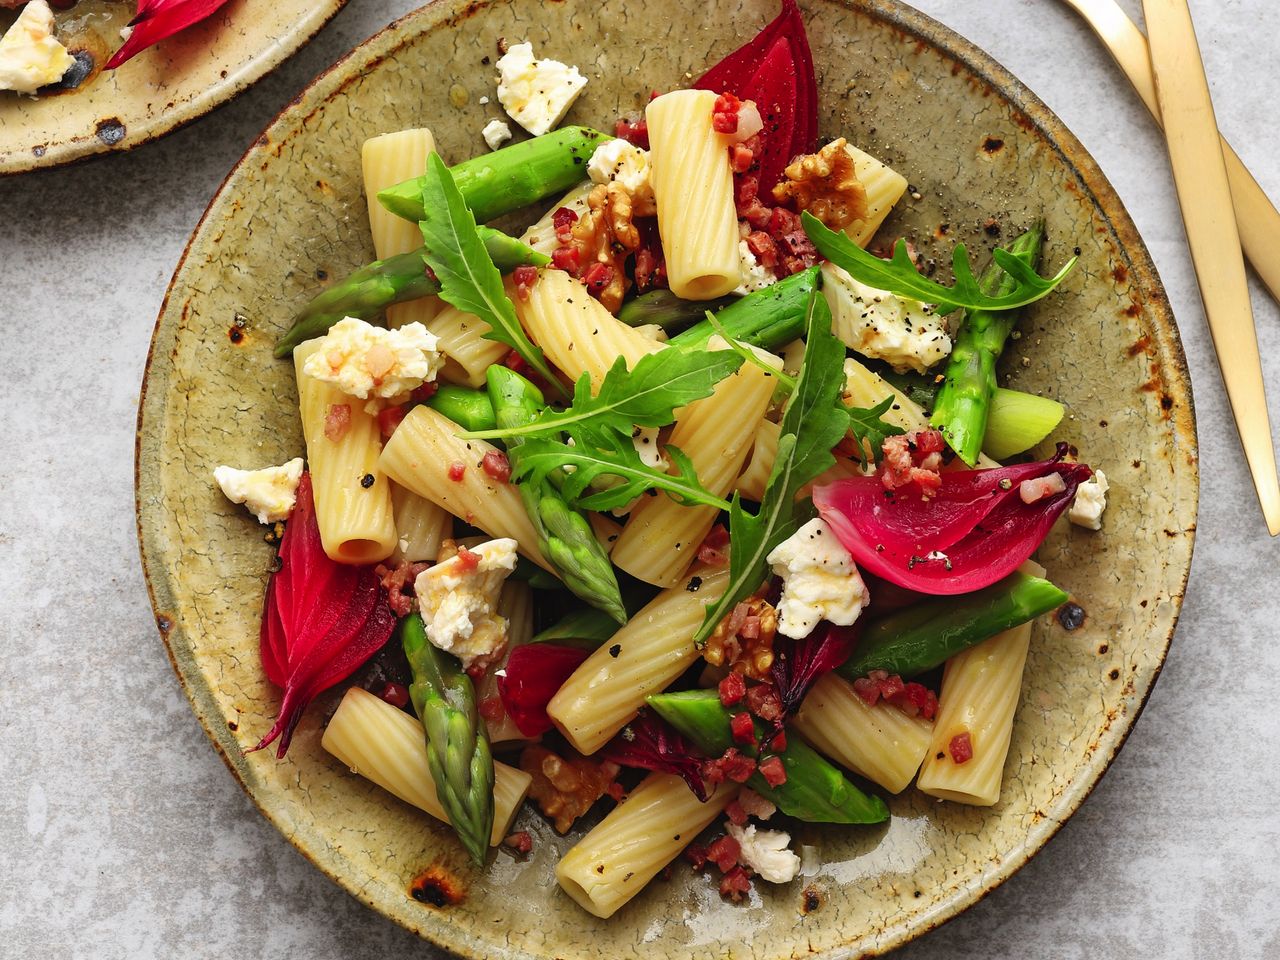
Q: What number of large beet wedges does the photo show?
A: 3